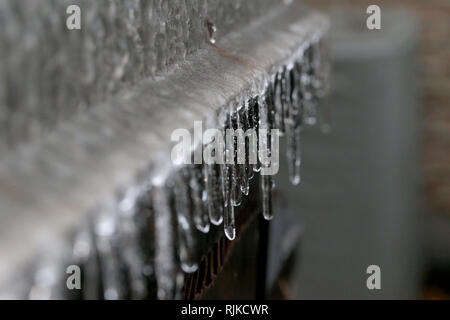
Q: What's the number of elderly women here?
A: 0